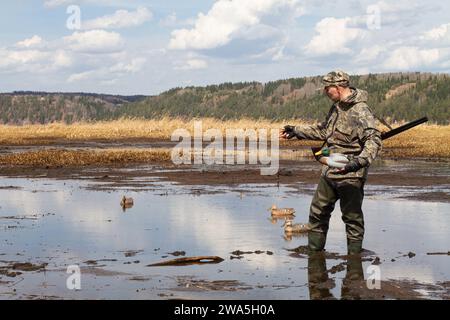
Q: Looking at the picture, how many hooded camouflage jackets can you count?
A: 1